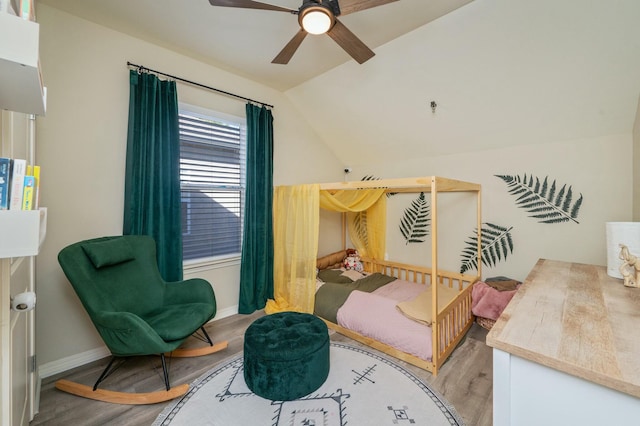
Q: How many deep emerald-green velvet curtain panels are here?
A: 2